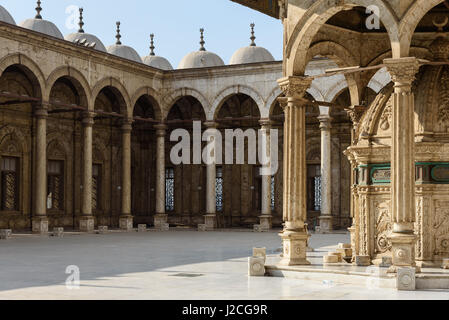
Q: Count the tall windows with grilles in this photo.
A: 7